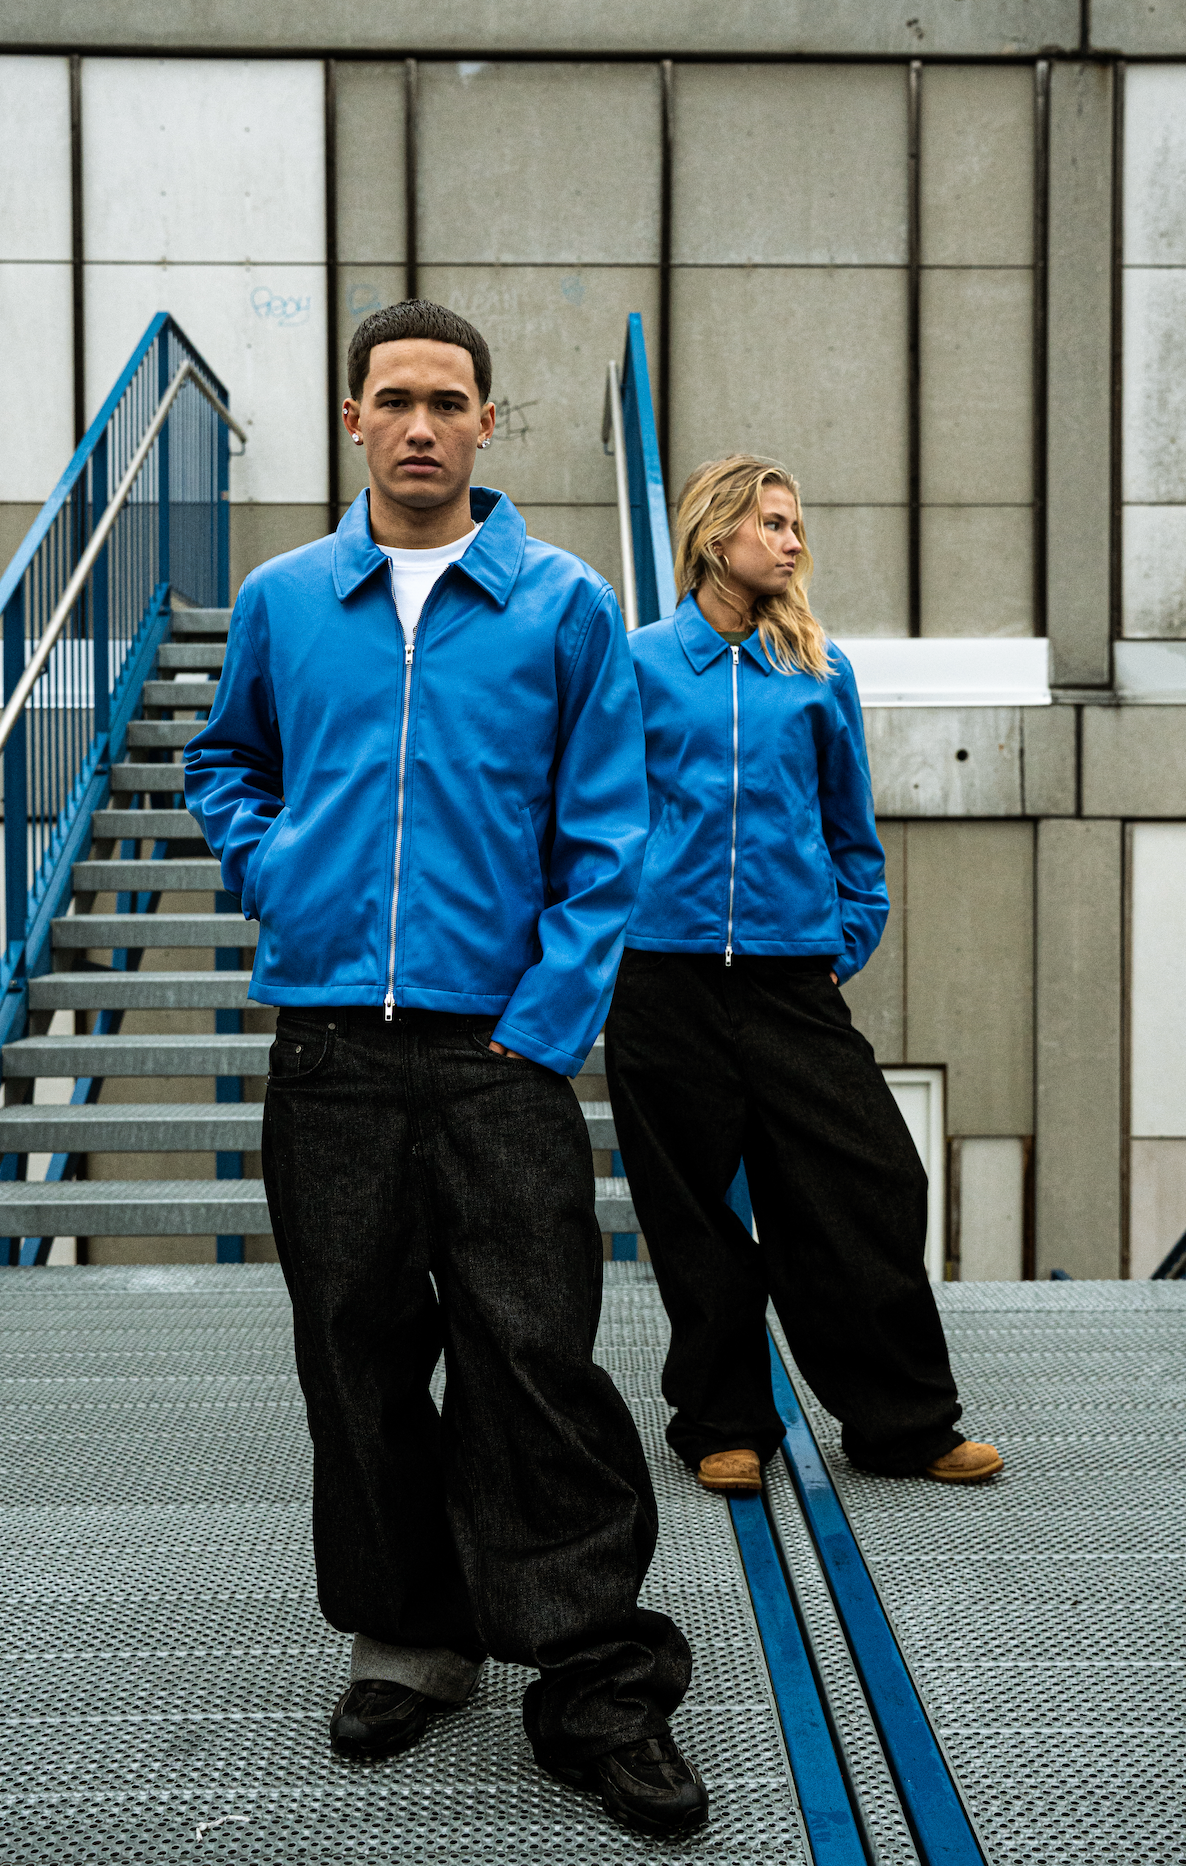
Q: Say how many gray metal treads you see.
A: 12